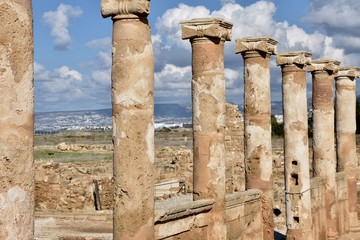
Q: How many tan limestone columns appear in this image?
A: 7